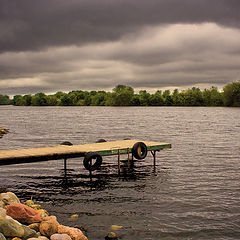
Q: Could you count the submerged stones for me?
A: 3